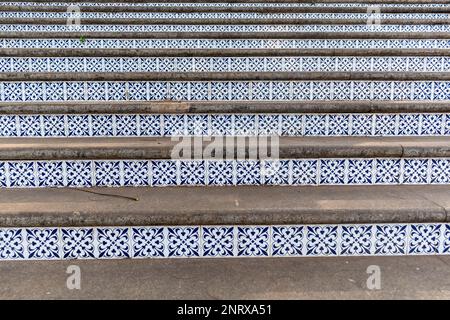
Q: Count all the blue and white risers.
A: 9